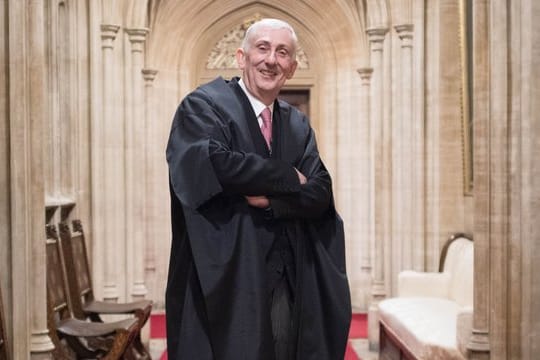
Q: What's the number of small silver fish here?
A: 0